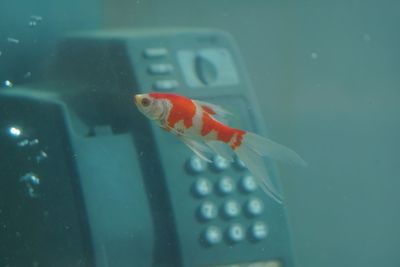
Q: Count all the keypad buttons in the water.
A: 12